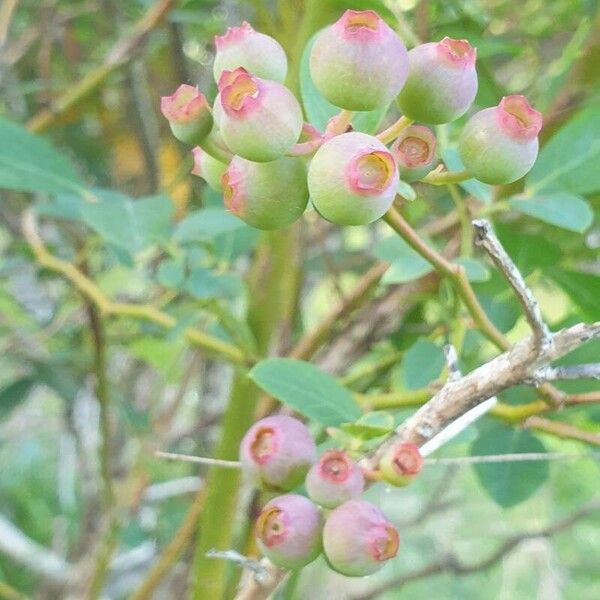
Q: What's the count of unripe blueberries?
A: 15